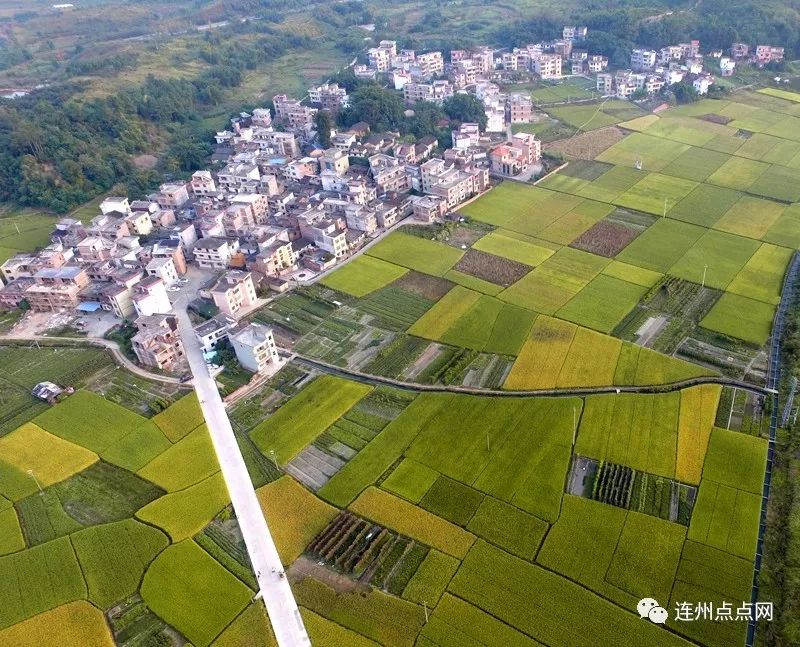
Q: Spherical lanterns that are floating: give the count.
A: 0